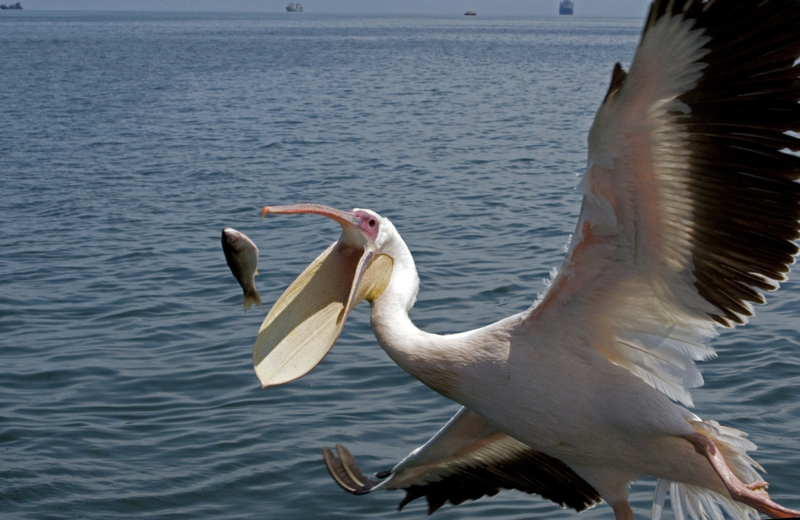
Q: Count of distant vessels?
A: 4